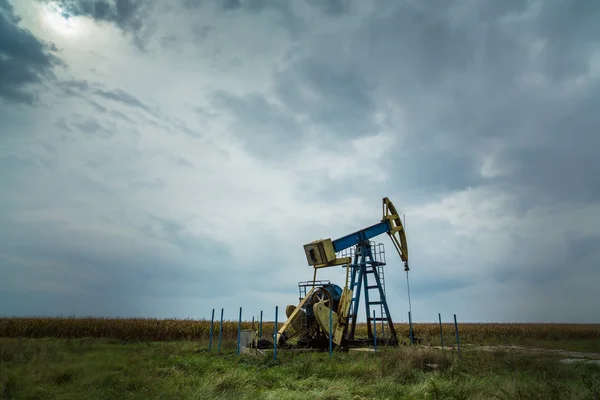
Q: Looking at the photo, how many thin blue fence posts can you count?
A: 10